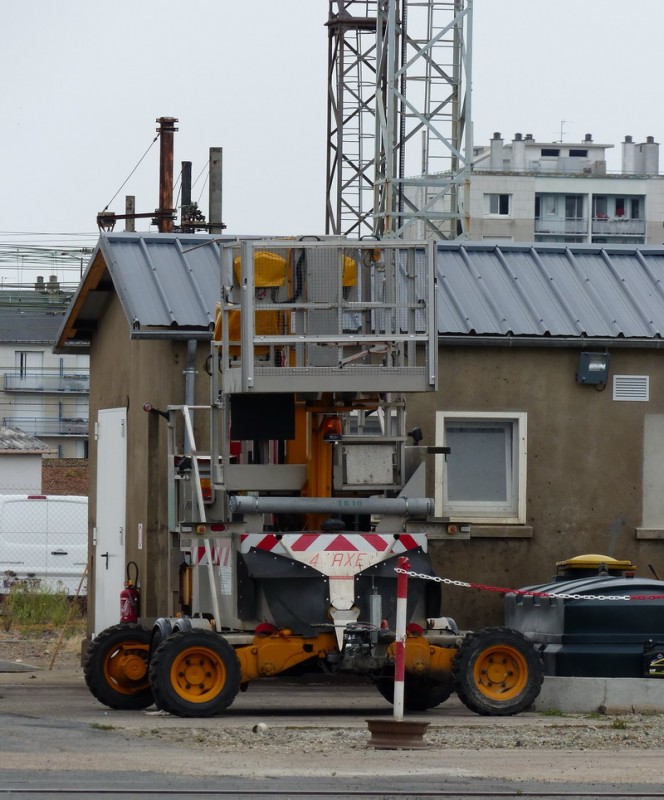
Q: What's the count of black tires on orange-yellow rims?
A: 3